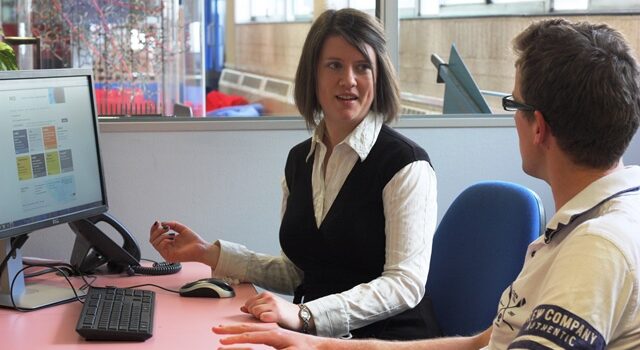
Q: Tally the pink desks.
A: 1